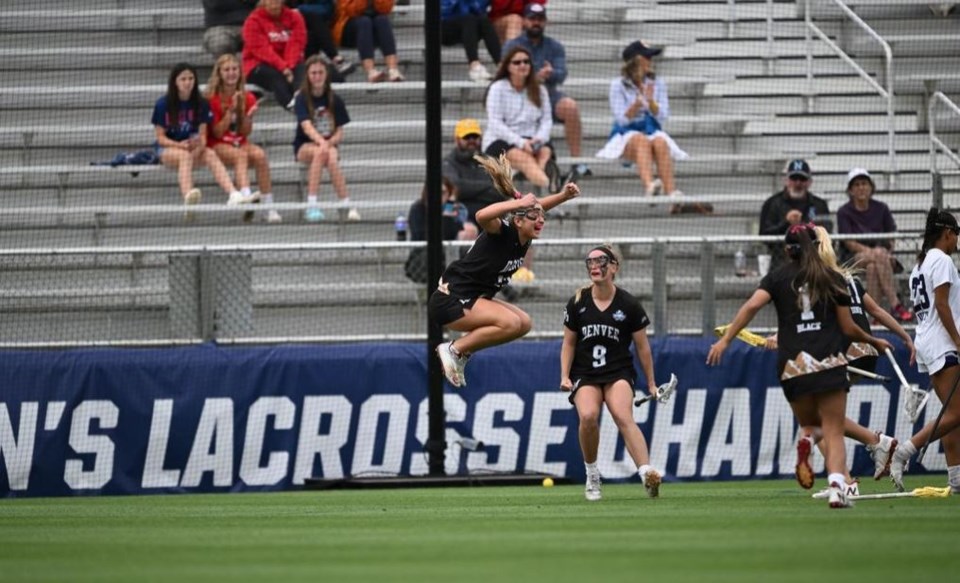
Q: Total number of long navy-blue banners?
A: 1